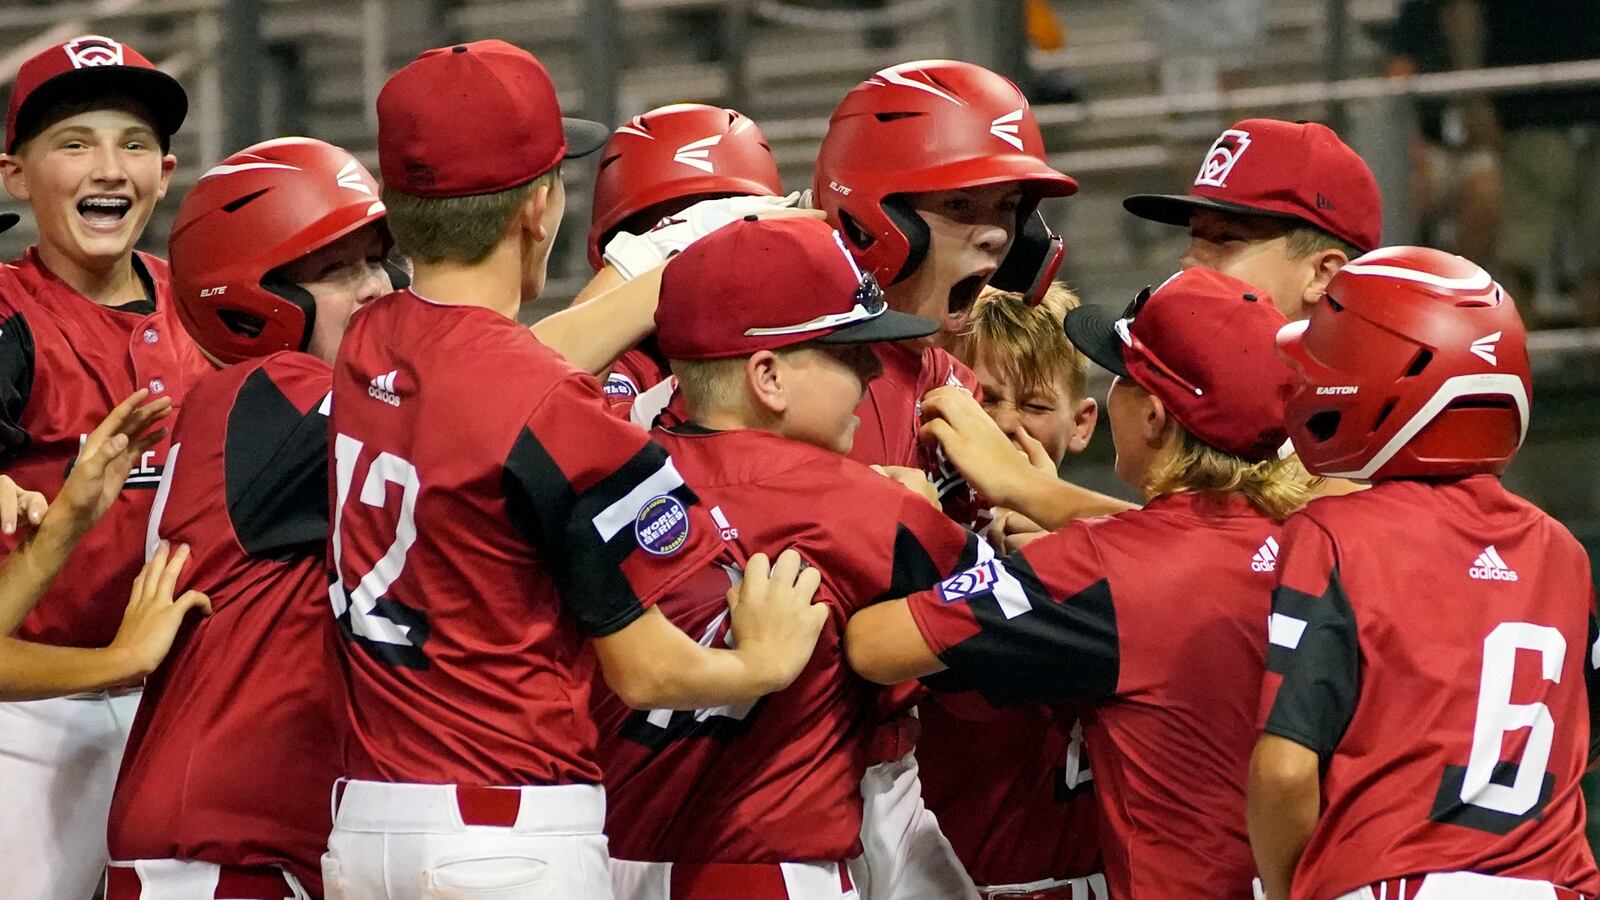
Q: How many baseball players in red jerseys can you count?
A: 10